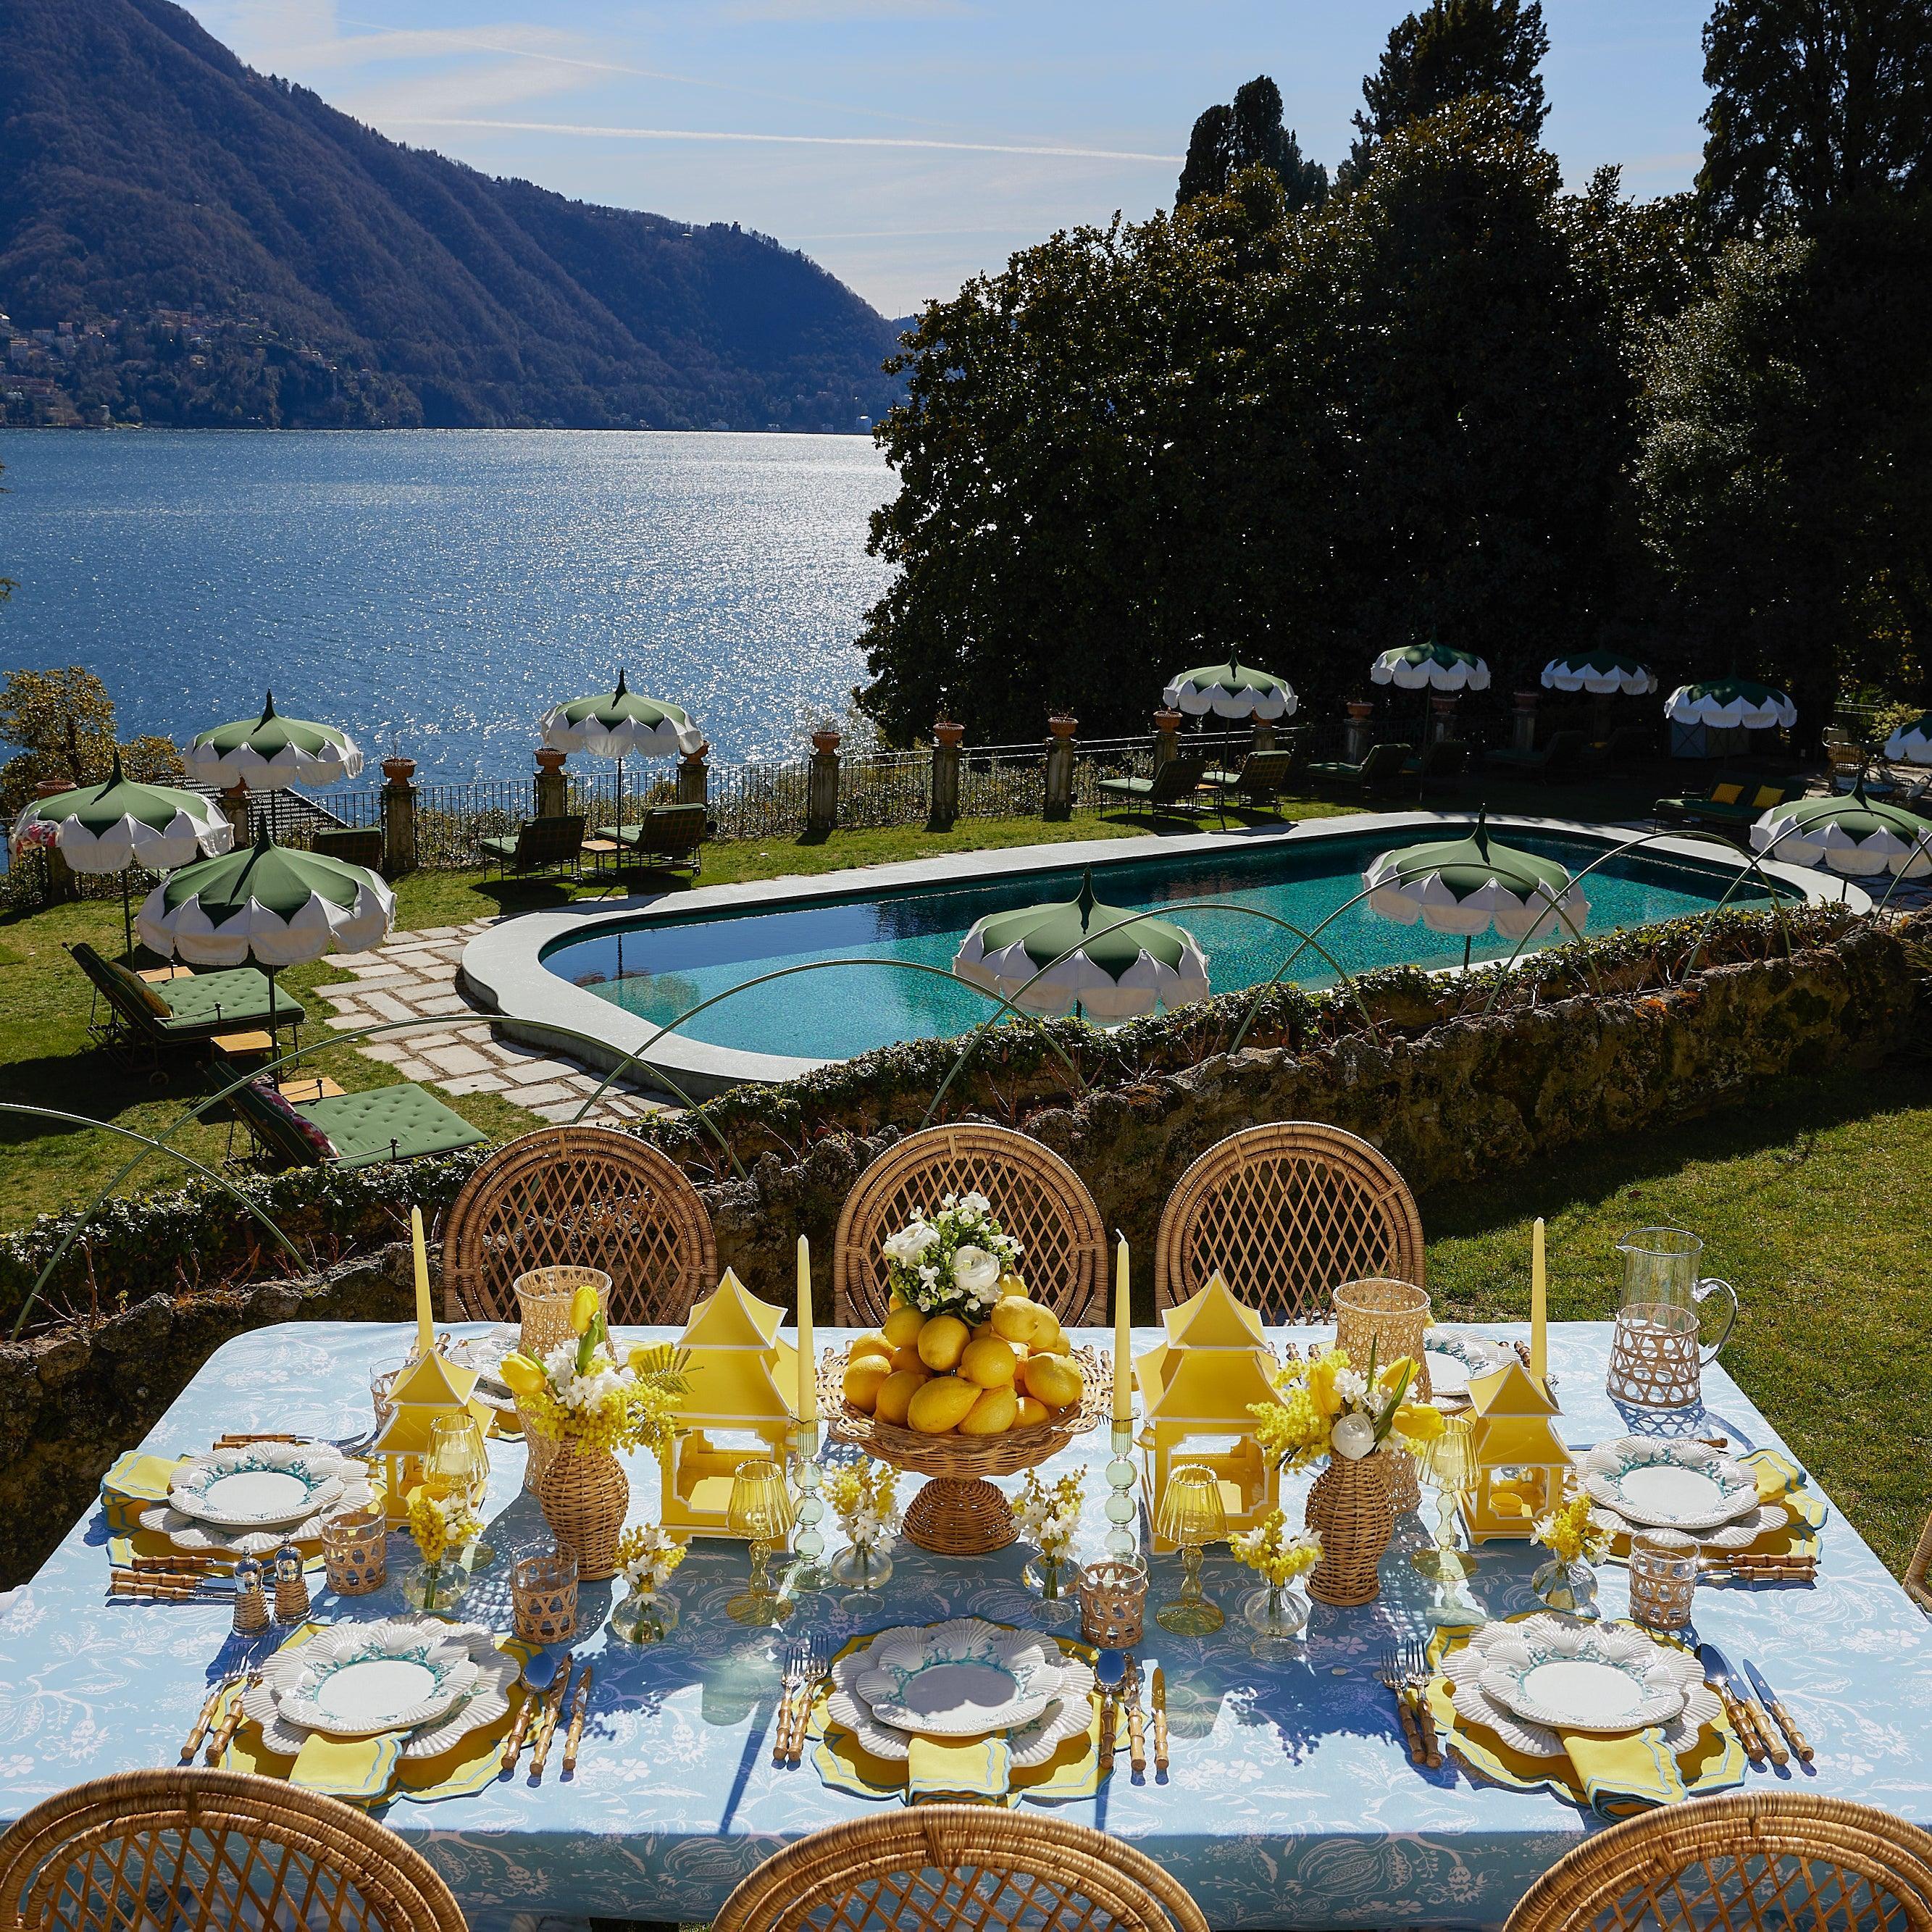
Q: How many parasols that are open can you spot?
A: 12